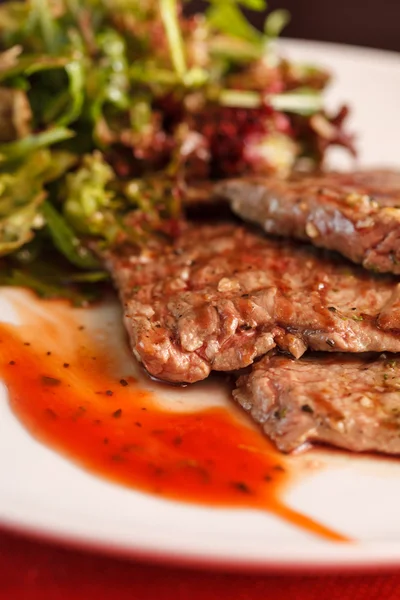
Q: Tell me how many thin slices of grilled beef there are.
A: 3